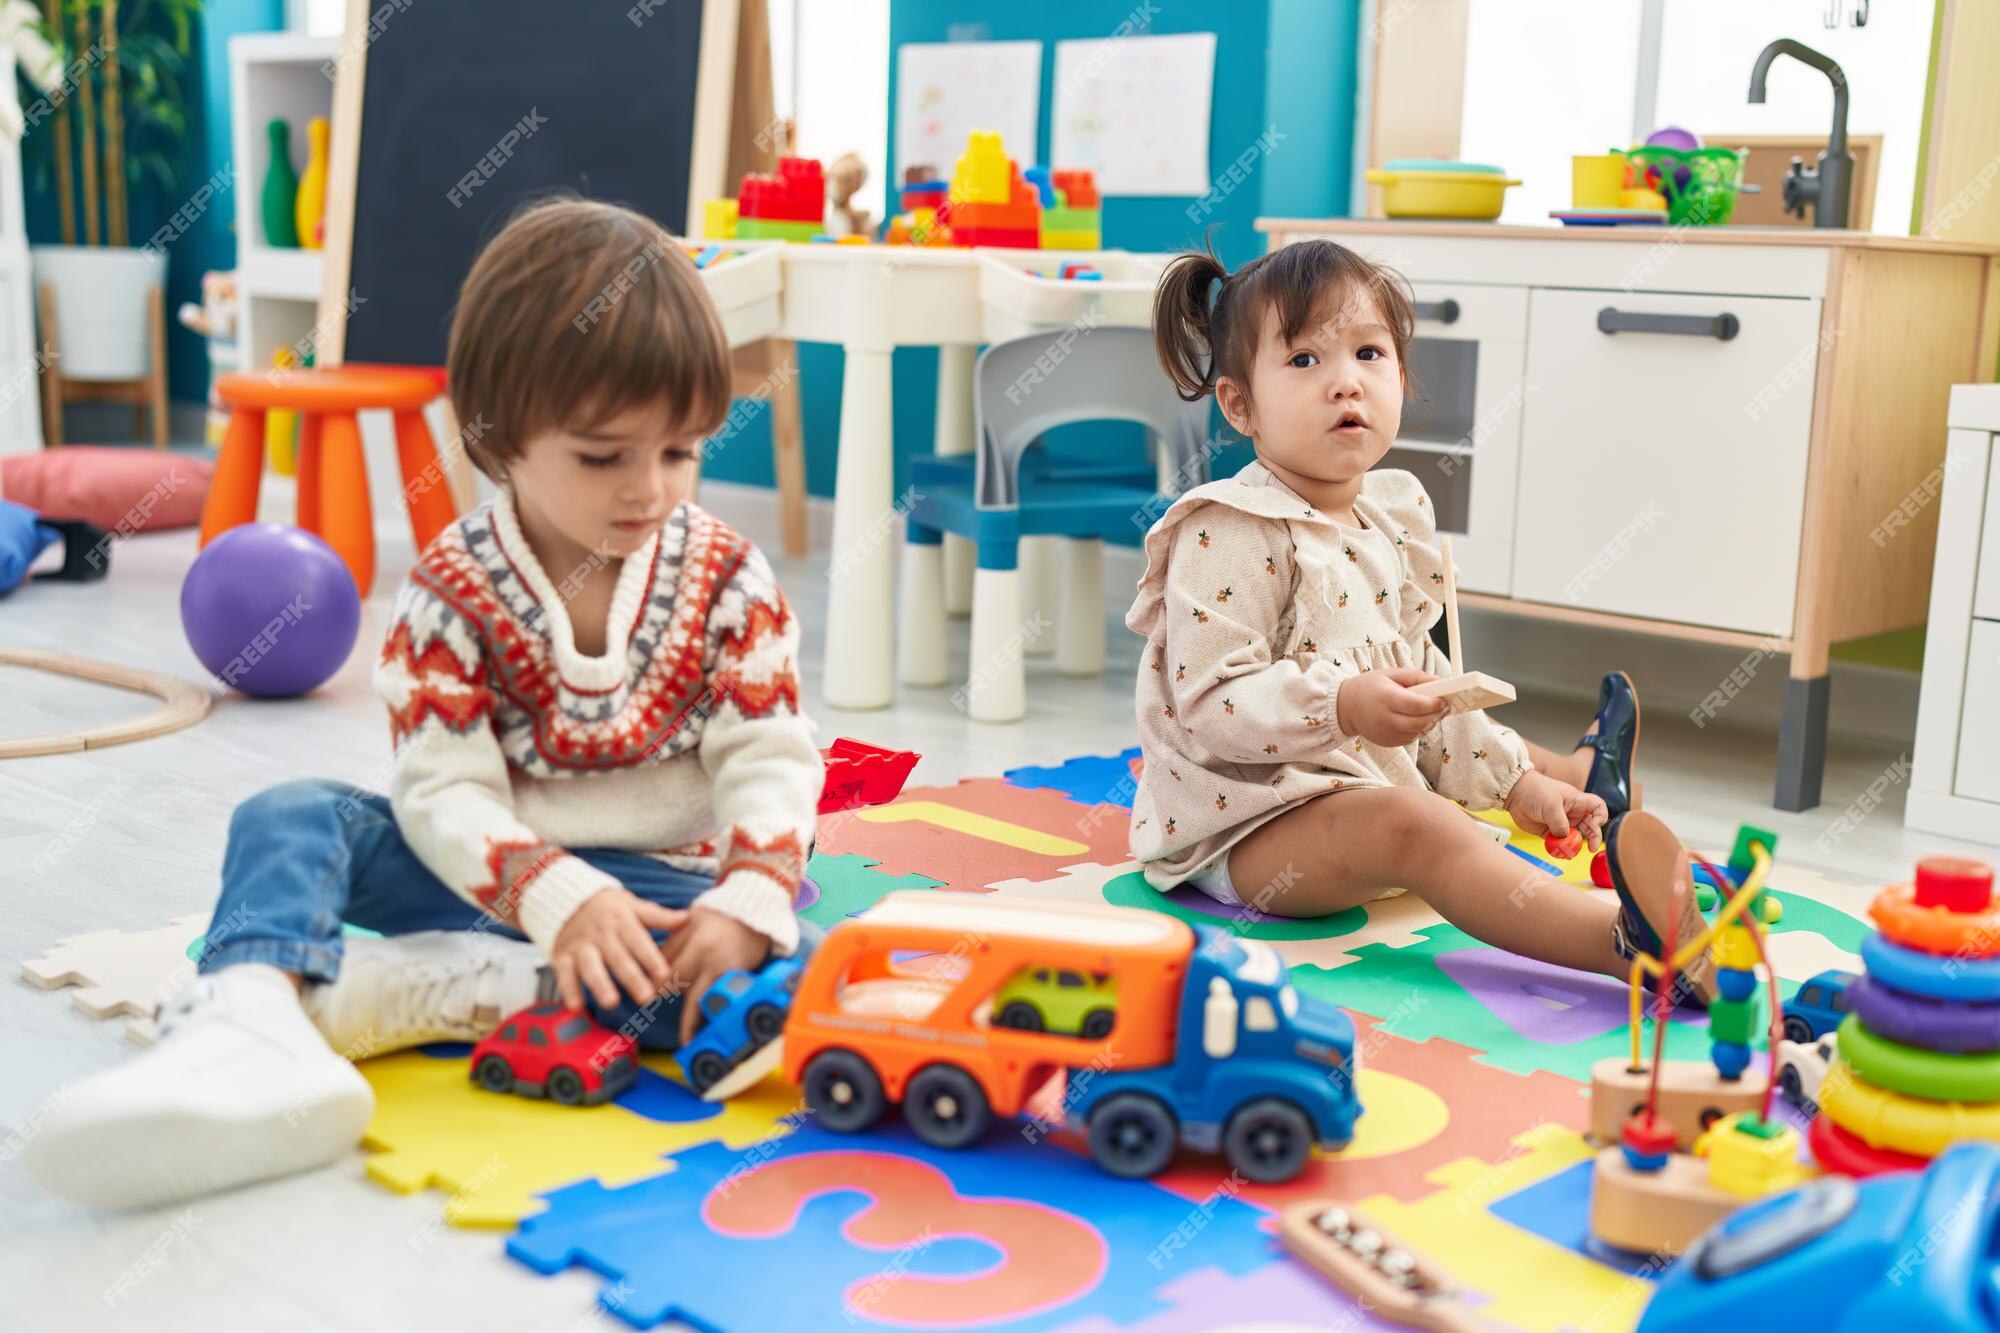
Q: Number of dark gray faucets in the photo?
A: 1